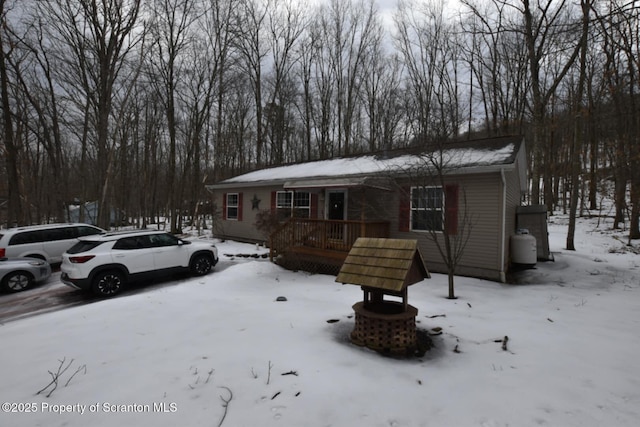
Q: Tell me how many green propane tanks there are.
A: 0